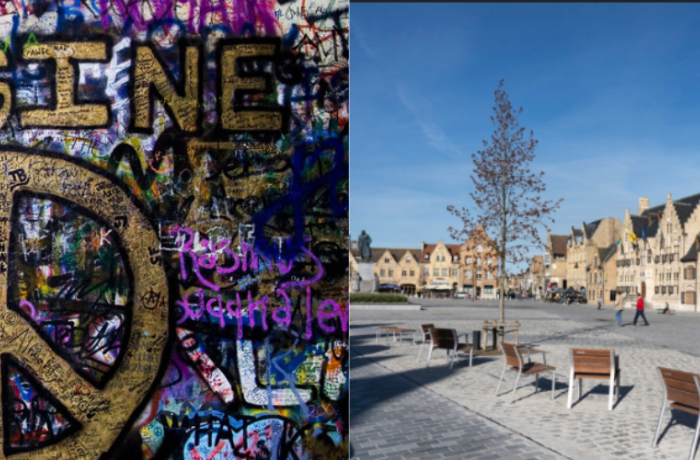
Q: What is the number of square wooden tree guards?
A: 1